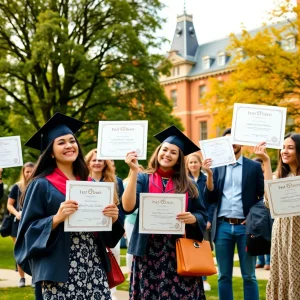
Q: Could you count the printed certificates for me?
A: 7